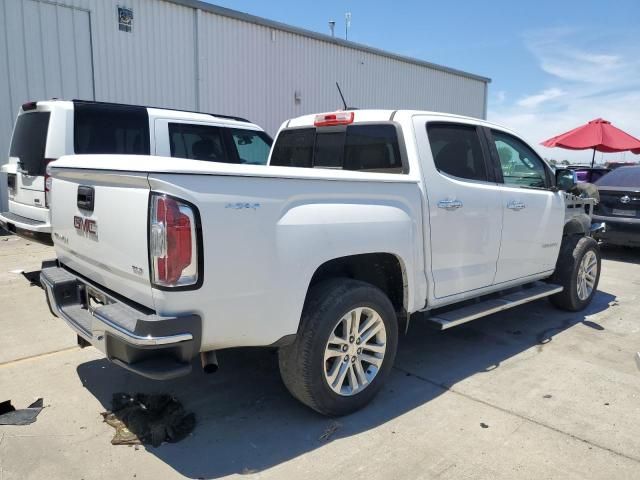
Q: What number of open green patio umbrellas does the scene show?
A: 0